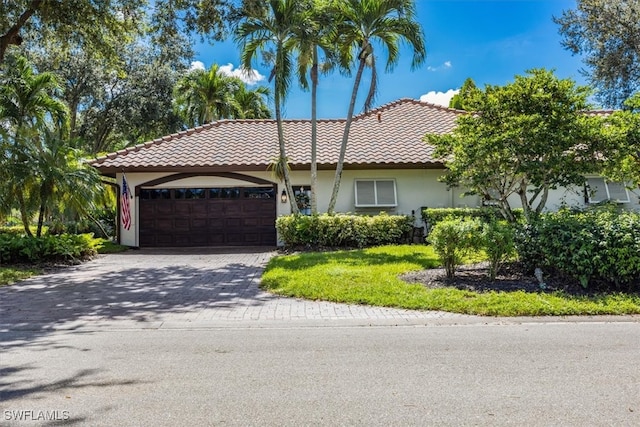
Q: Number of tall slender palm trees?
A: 3